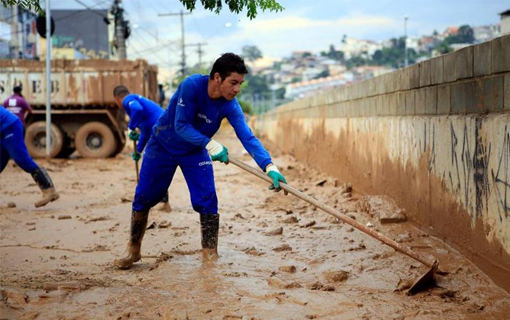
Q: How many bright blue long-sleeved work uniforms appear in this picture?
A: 3